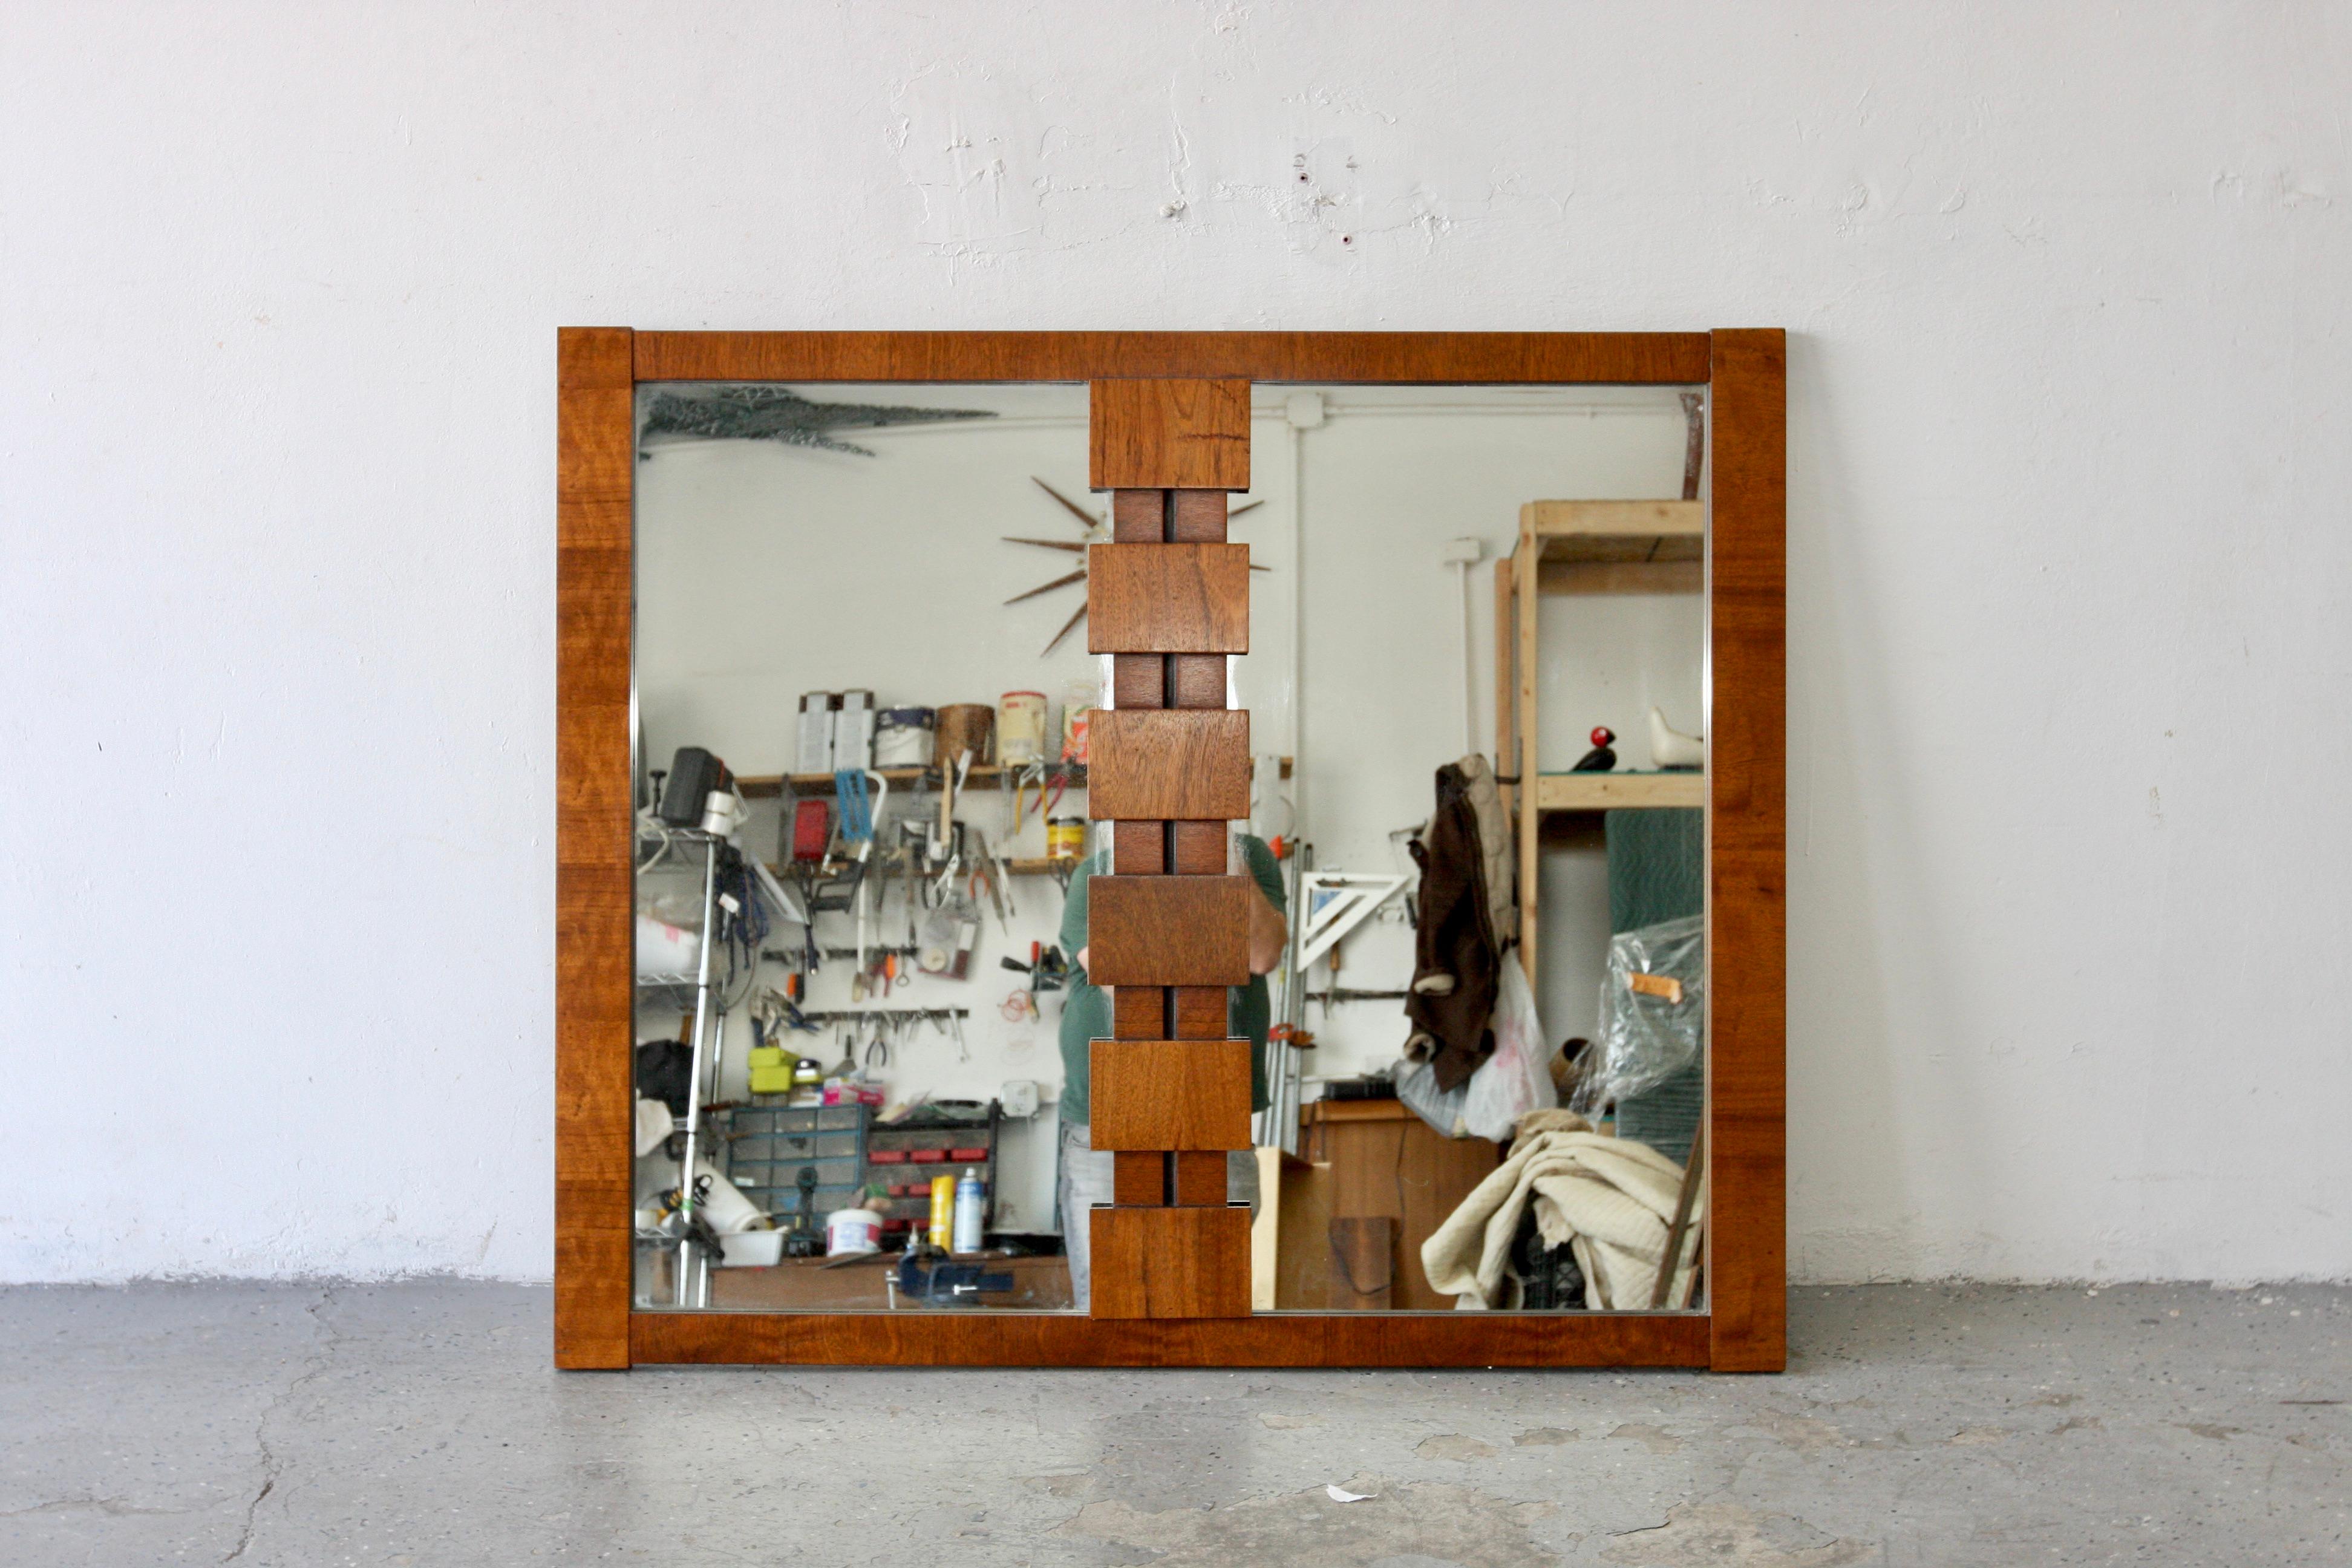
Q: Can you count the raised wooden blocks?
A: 6